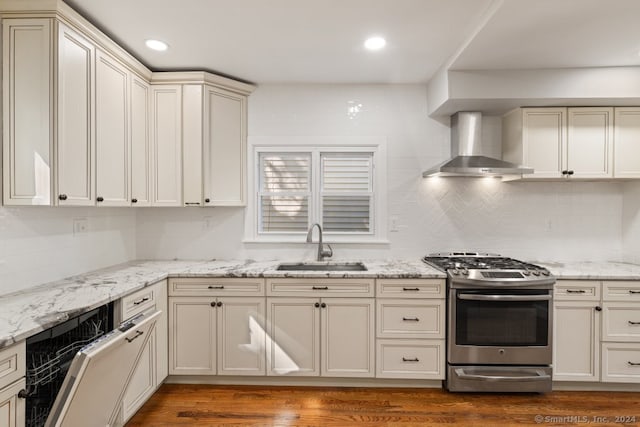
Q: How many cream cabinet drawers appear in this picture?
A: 11